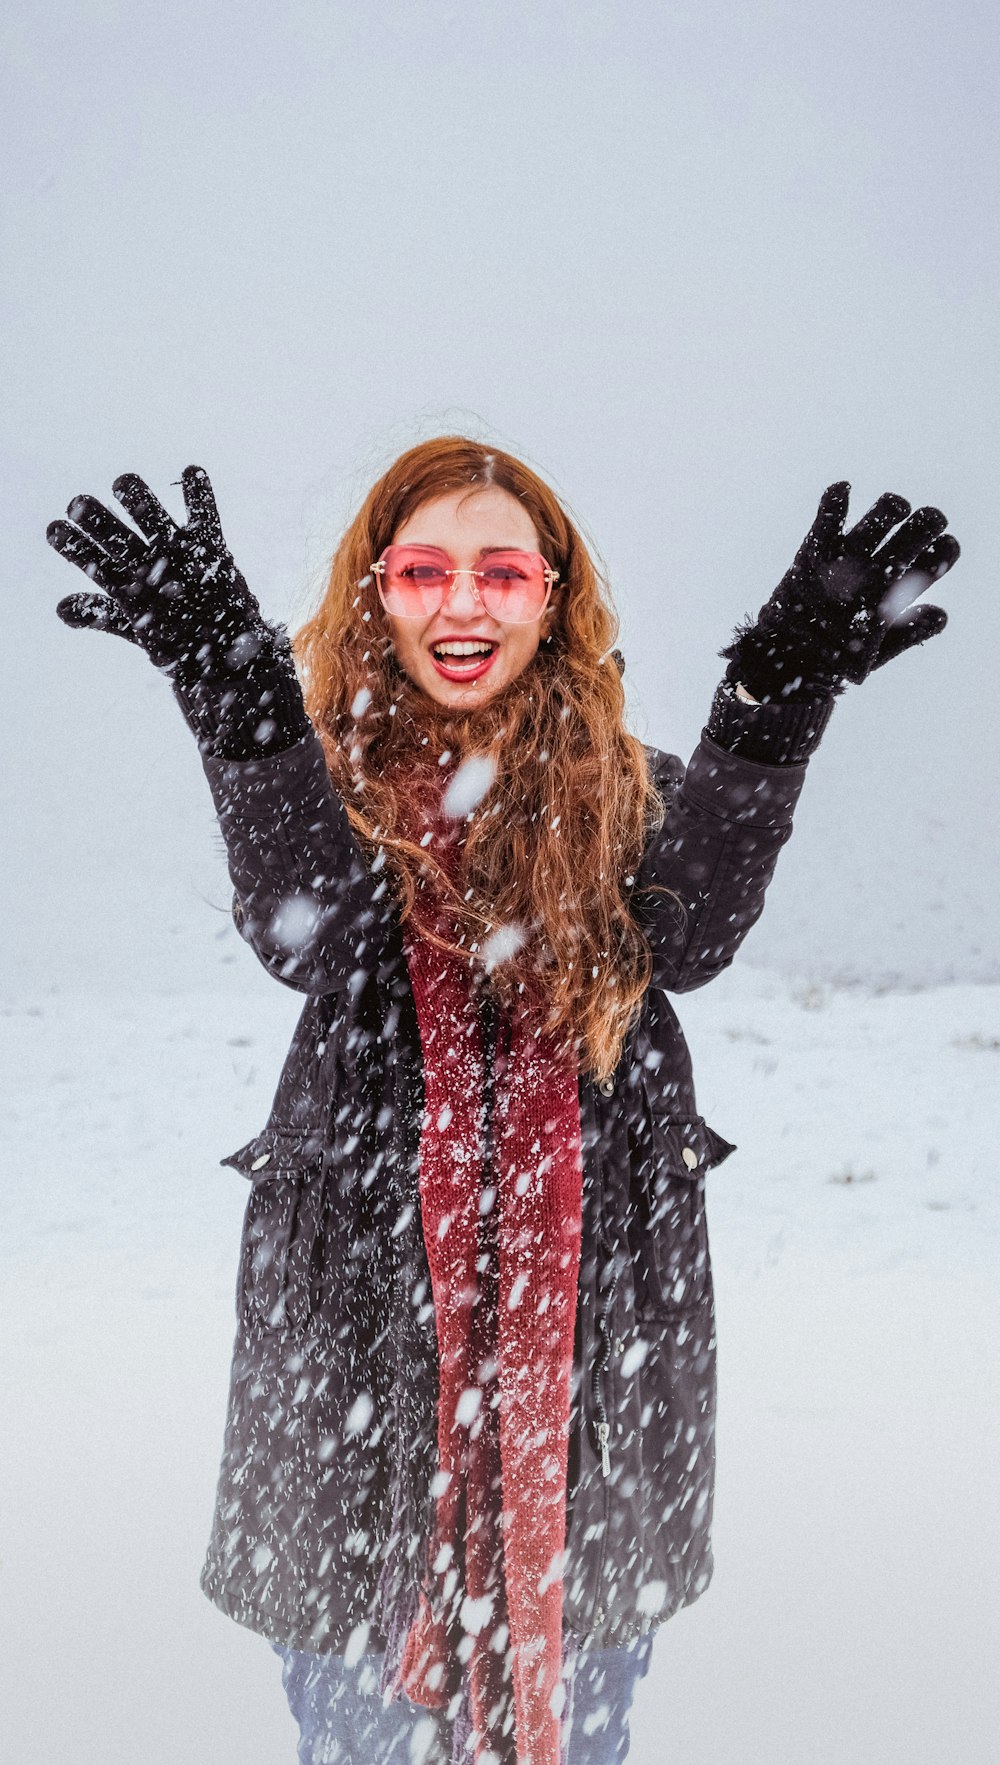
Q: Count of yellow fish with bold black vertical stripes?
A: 0